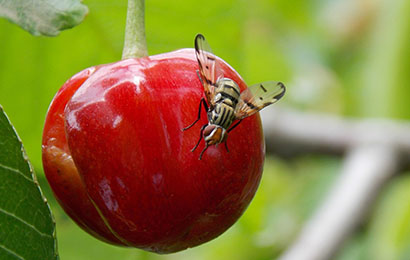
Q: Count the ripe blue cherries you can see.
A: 0